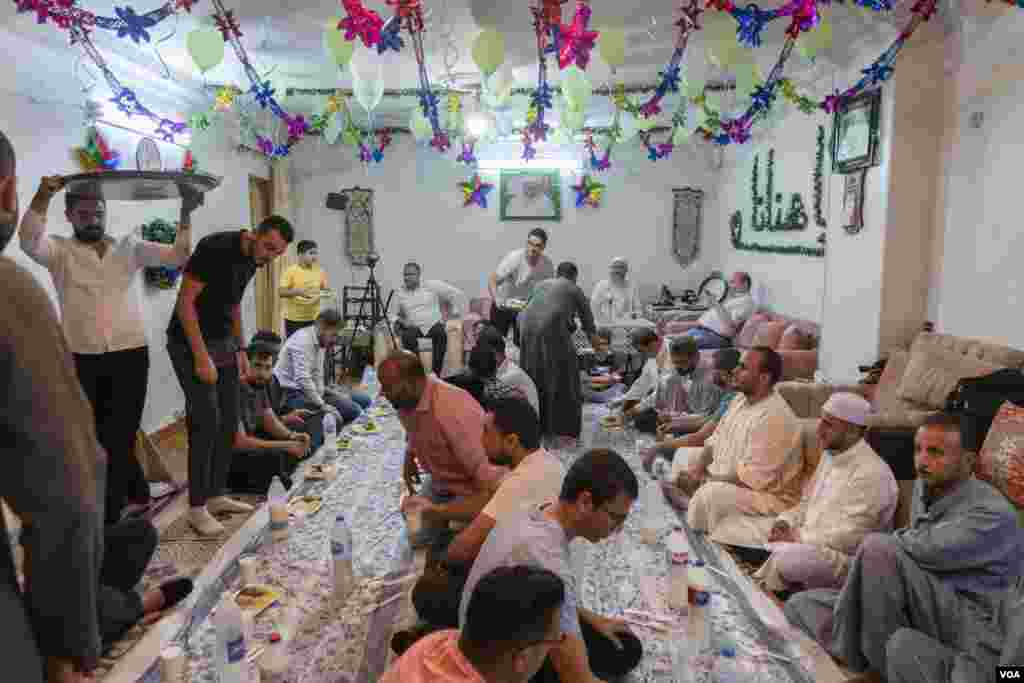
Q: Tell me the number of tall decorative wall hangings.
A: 2